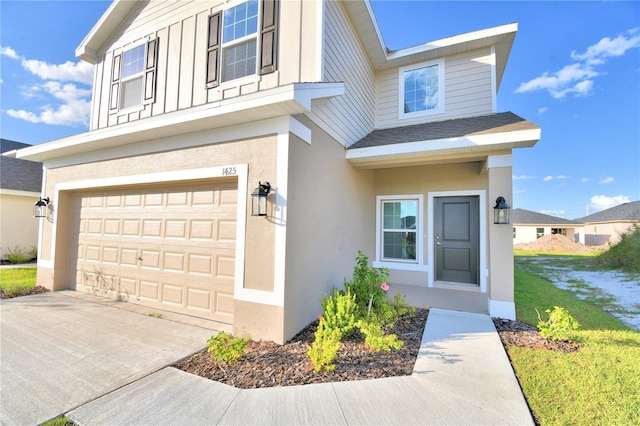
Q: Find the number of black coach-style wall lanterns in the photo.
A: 3